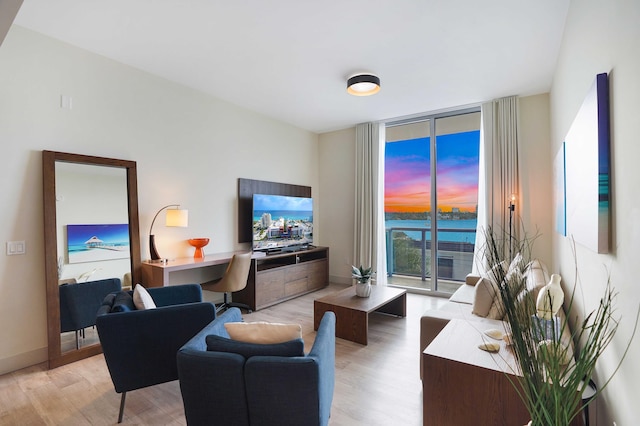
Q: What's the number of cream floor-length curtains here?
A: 2